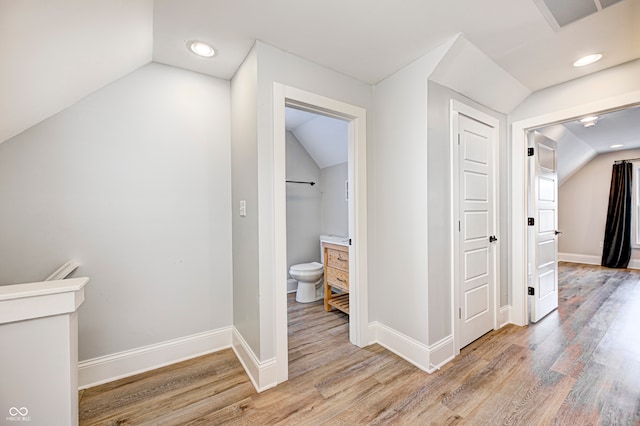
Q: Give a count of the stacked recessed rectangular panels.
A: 10